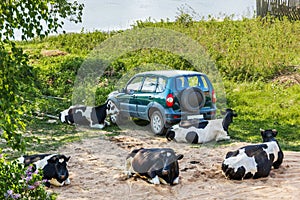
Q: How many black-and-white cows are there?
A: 5